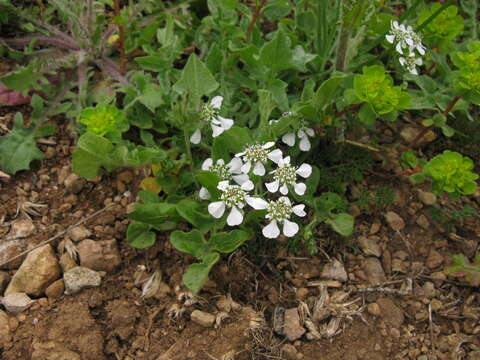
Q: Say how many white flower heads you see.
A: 10